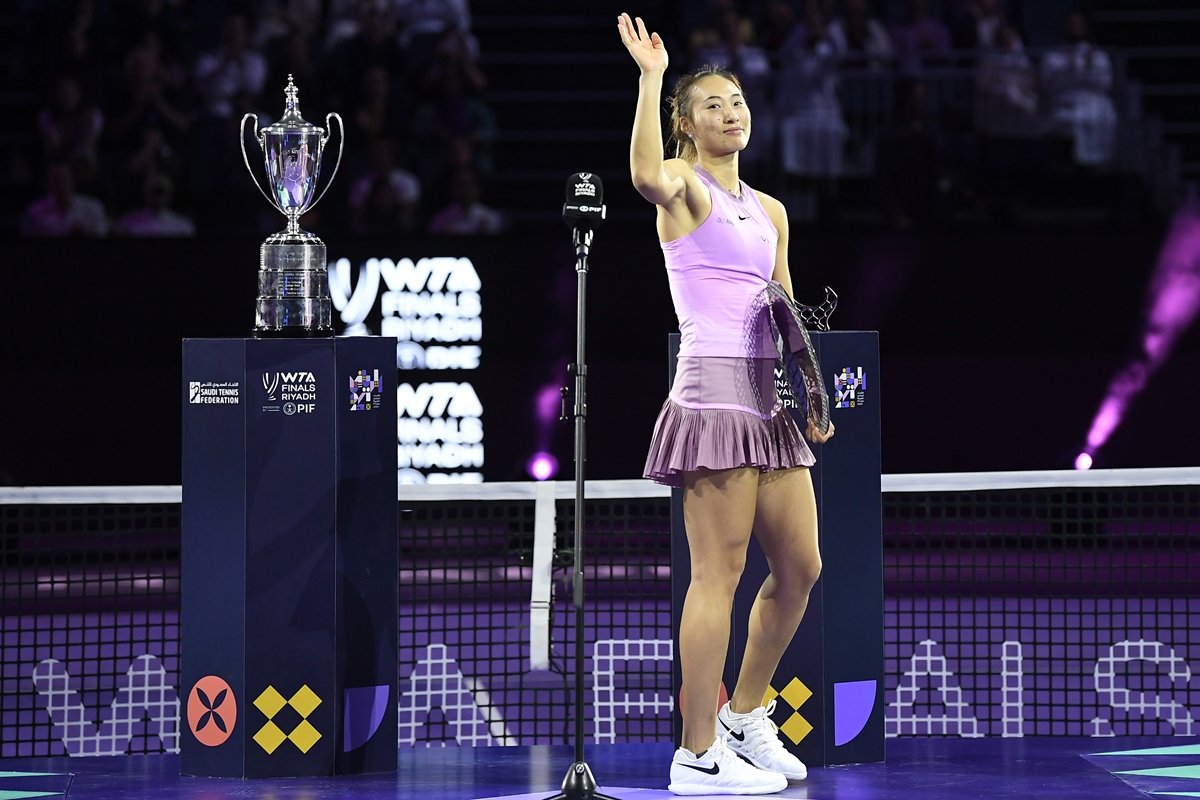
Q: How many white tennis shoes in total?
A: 2